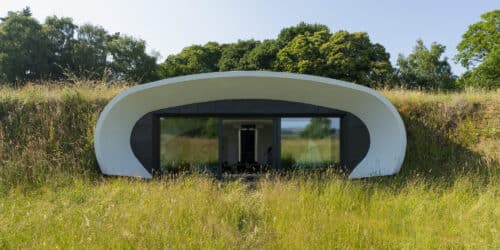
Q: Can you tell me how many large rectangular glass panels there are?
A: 2